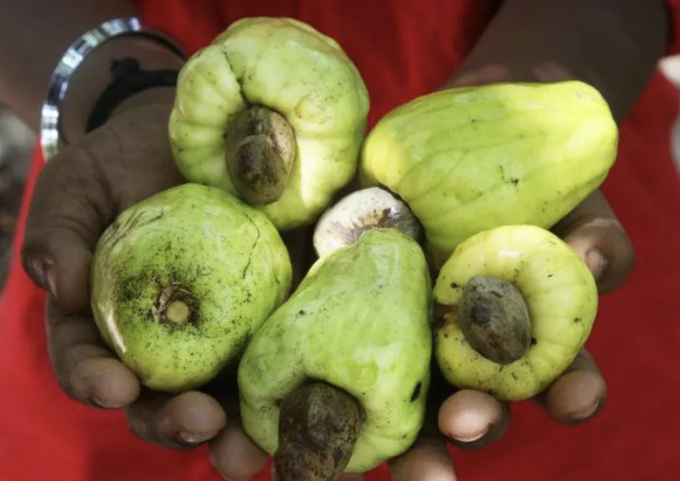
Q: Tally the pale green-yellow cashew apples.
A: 5